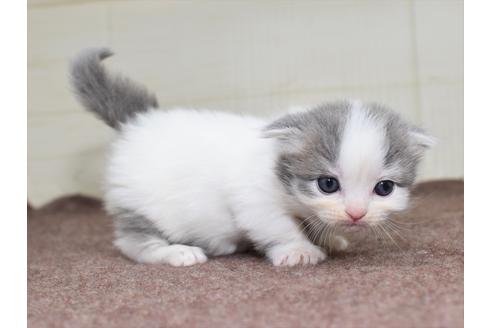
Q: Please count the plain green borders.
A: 0